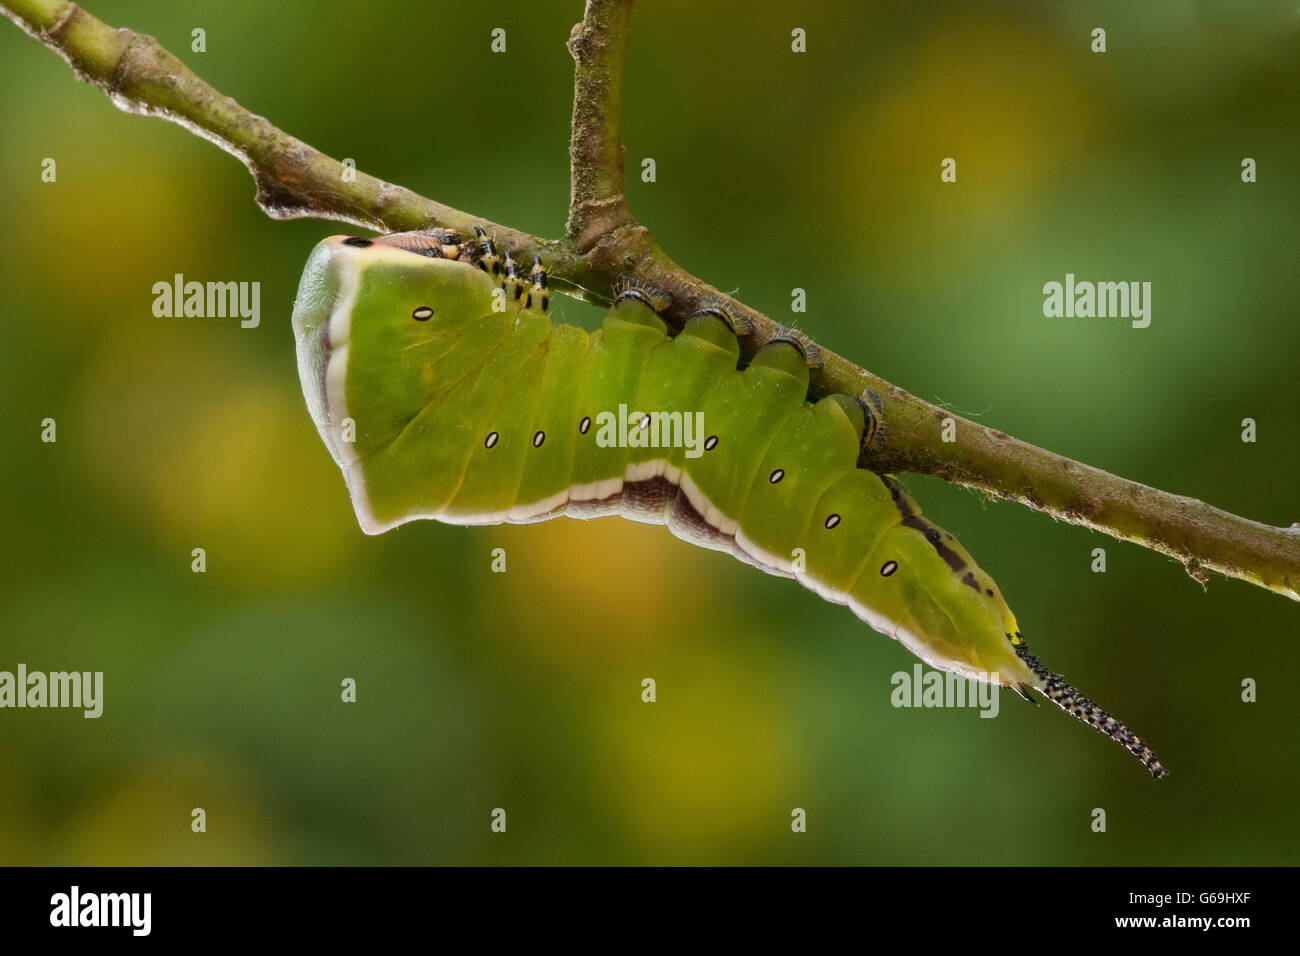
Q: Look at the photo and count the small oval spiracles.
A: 9